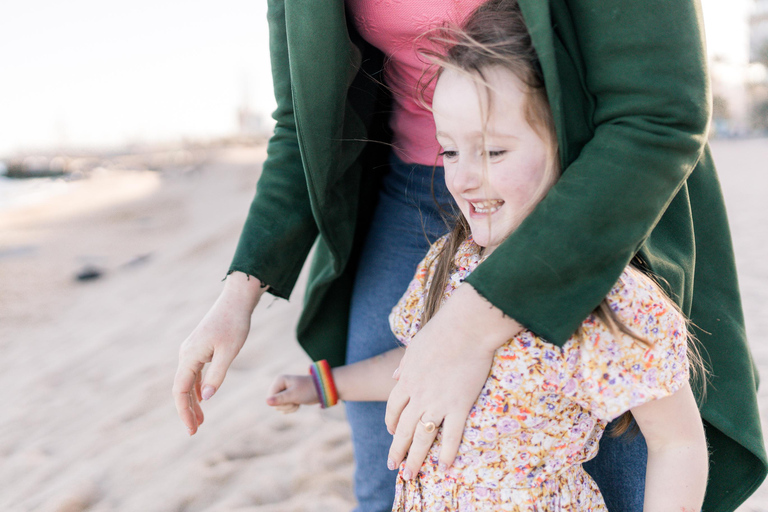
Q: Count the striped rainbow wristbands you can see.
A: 1